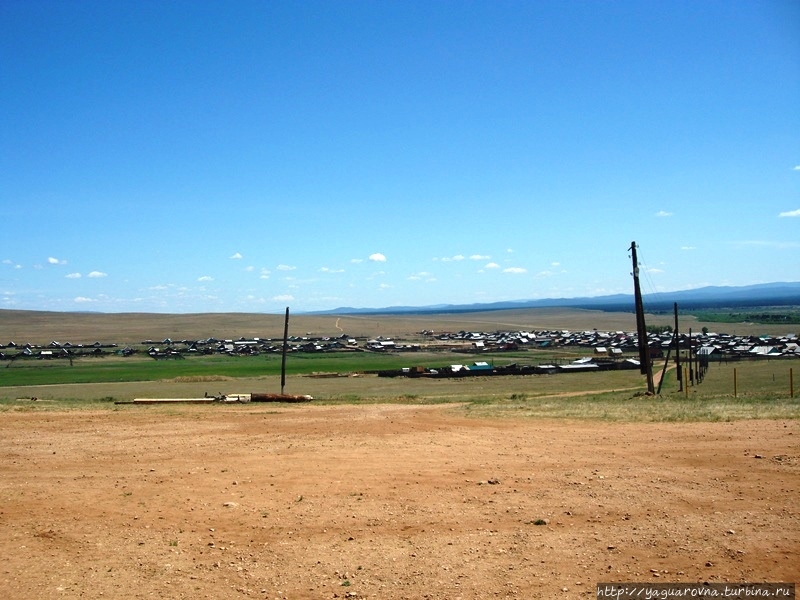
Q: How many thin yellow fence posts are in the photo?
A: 3